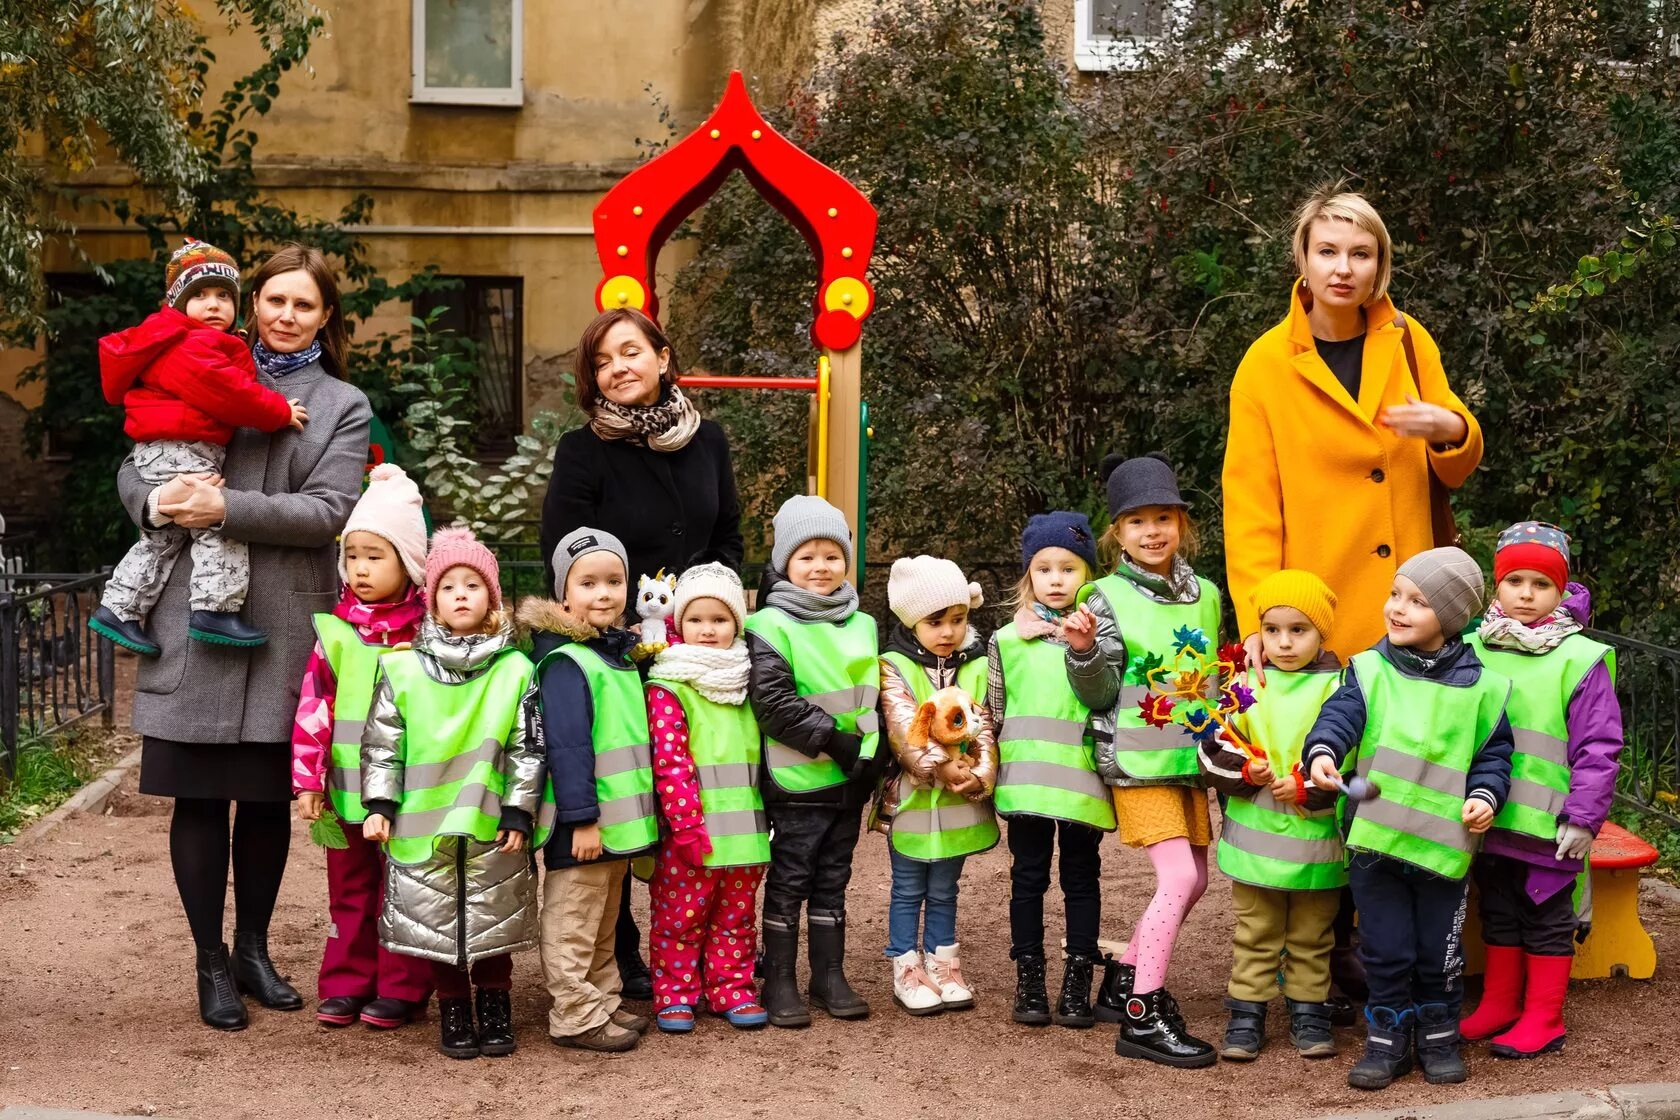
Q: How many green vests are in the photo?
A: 11